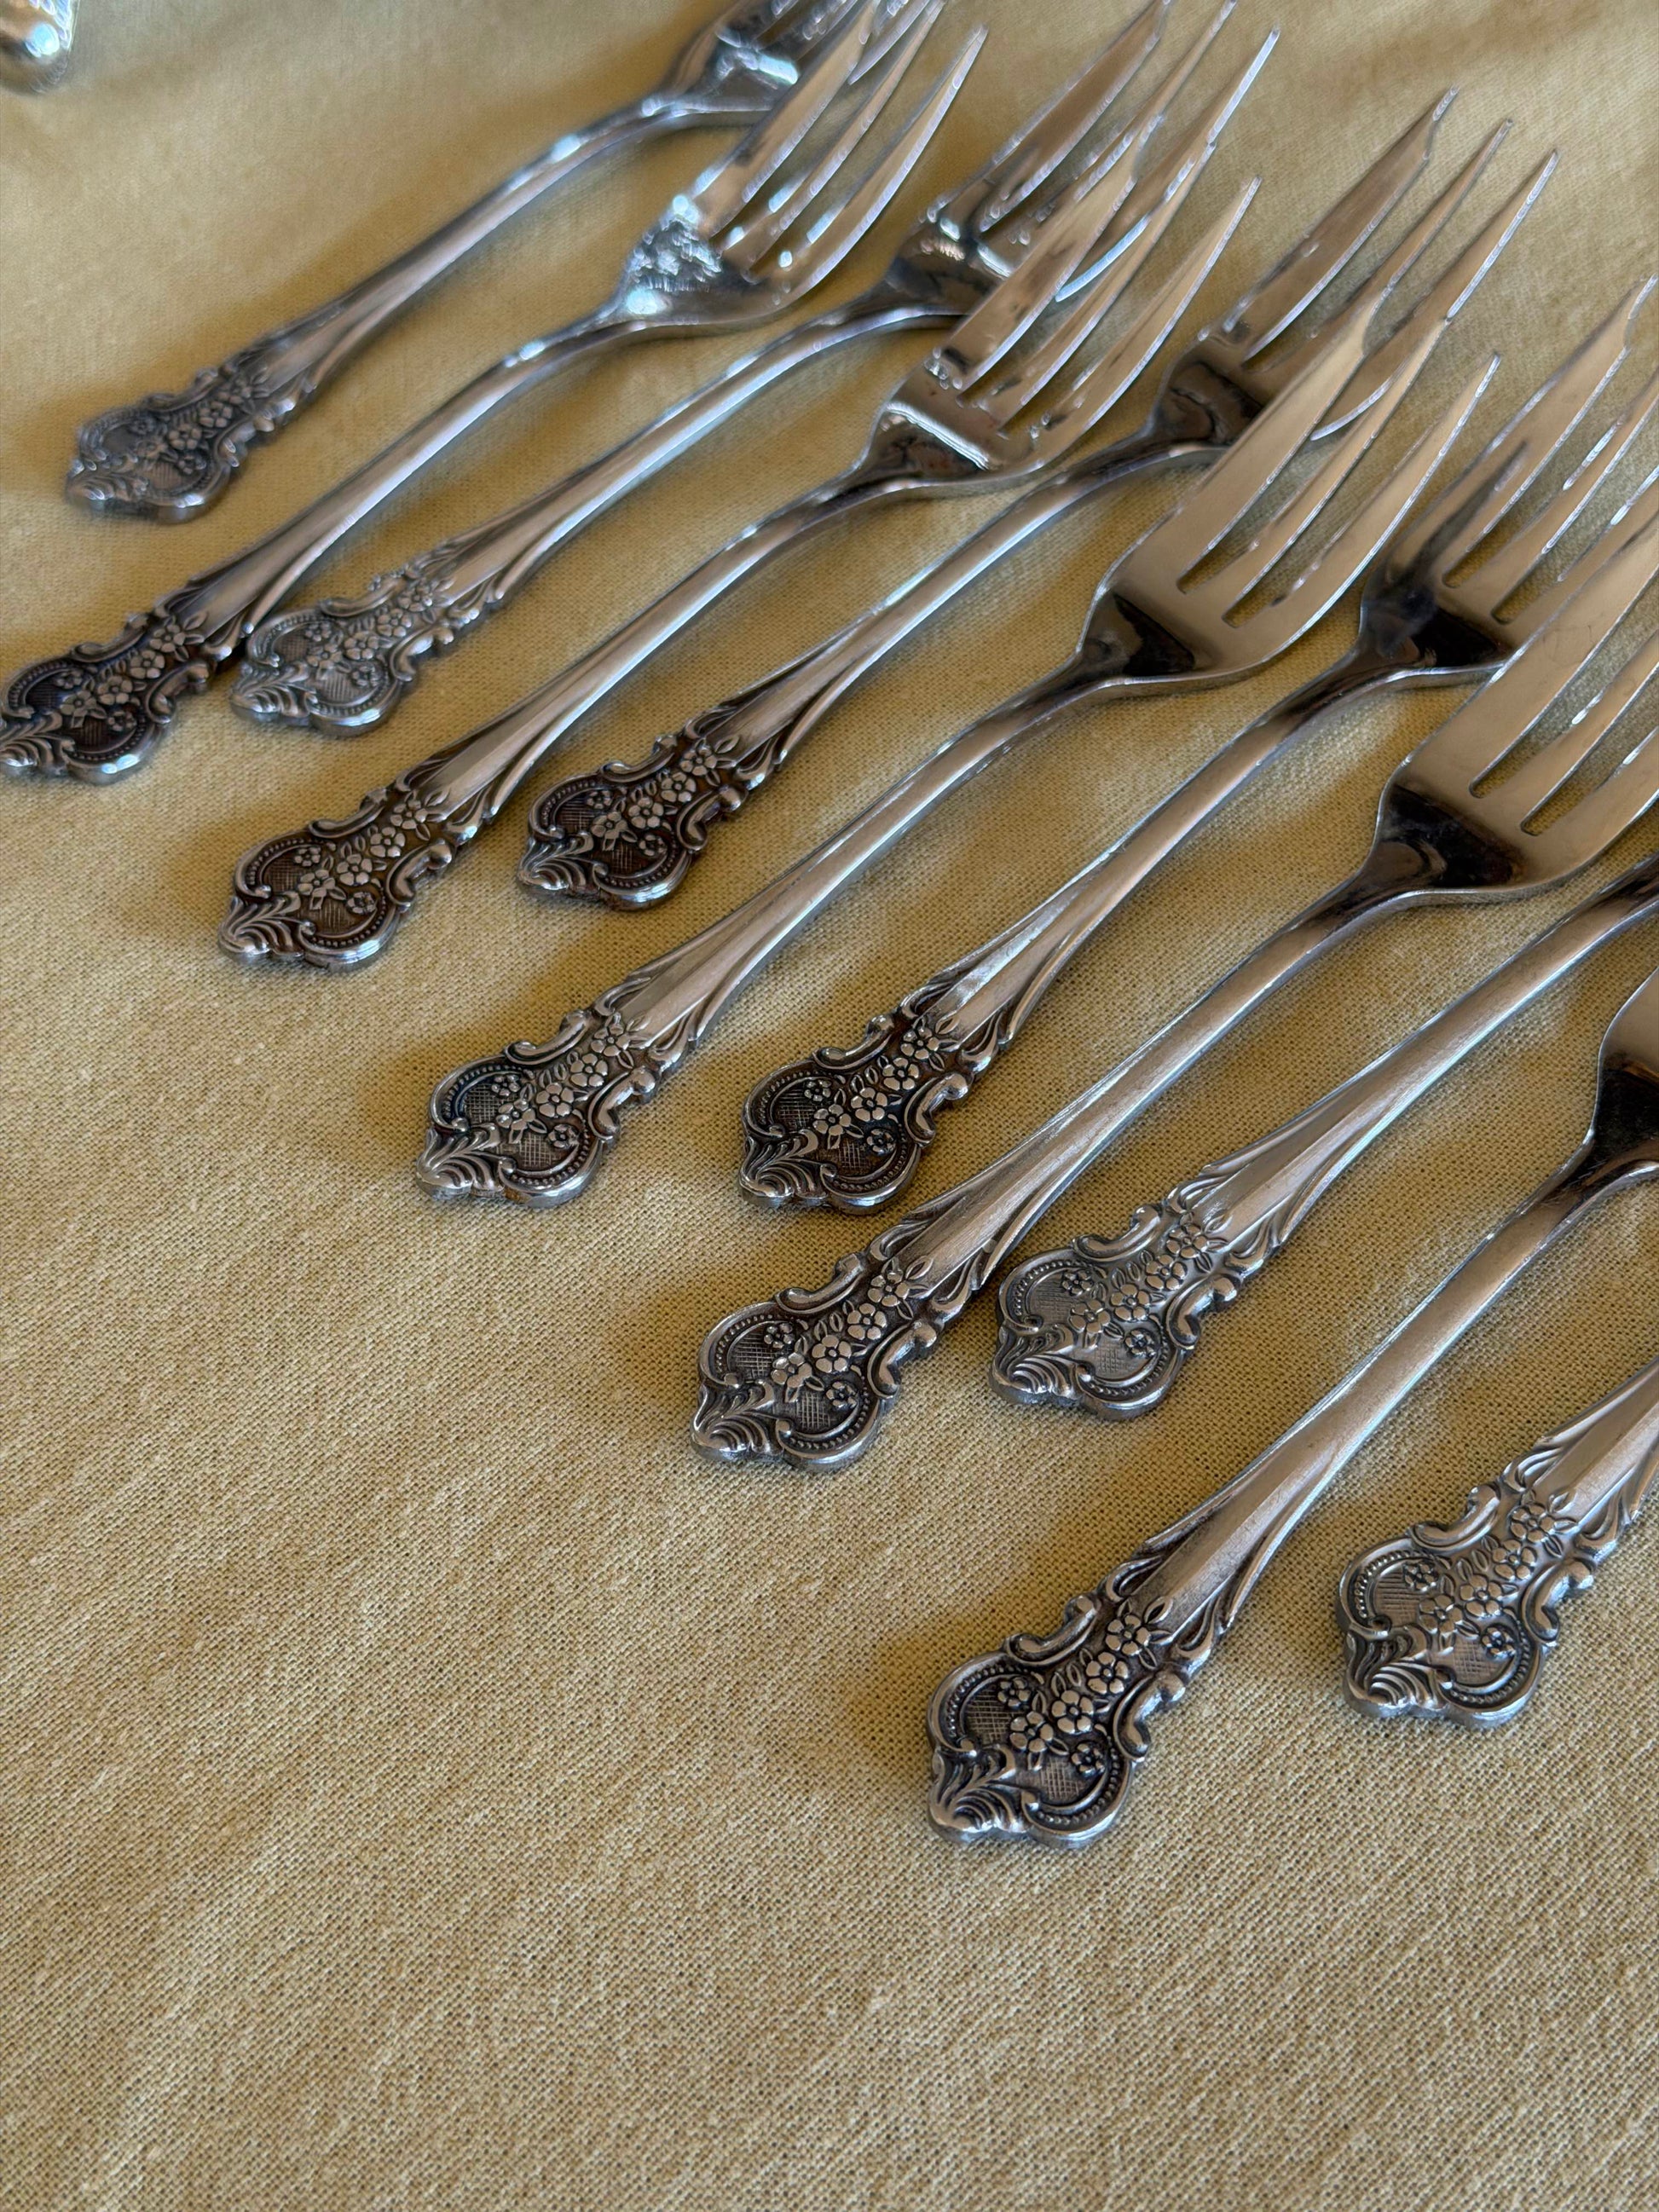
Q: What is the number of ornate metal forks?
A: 11